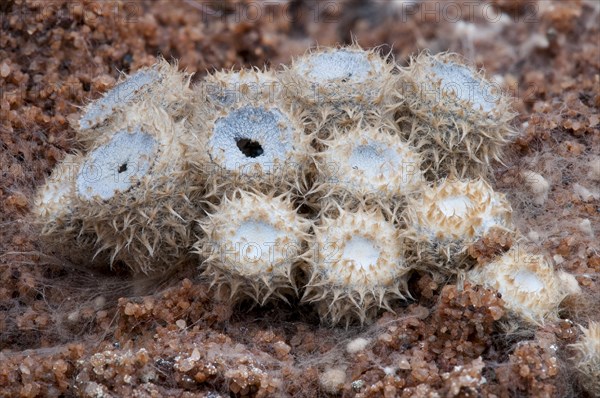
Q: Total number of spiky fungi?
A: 13